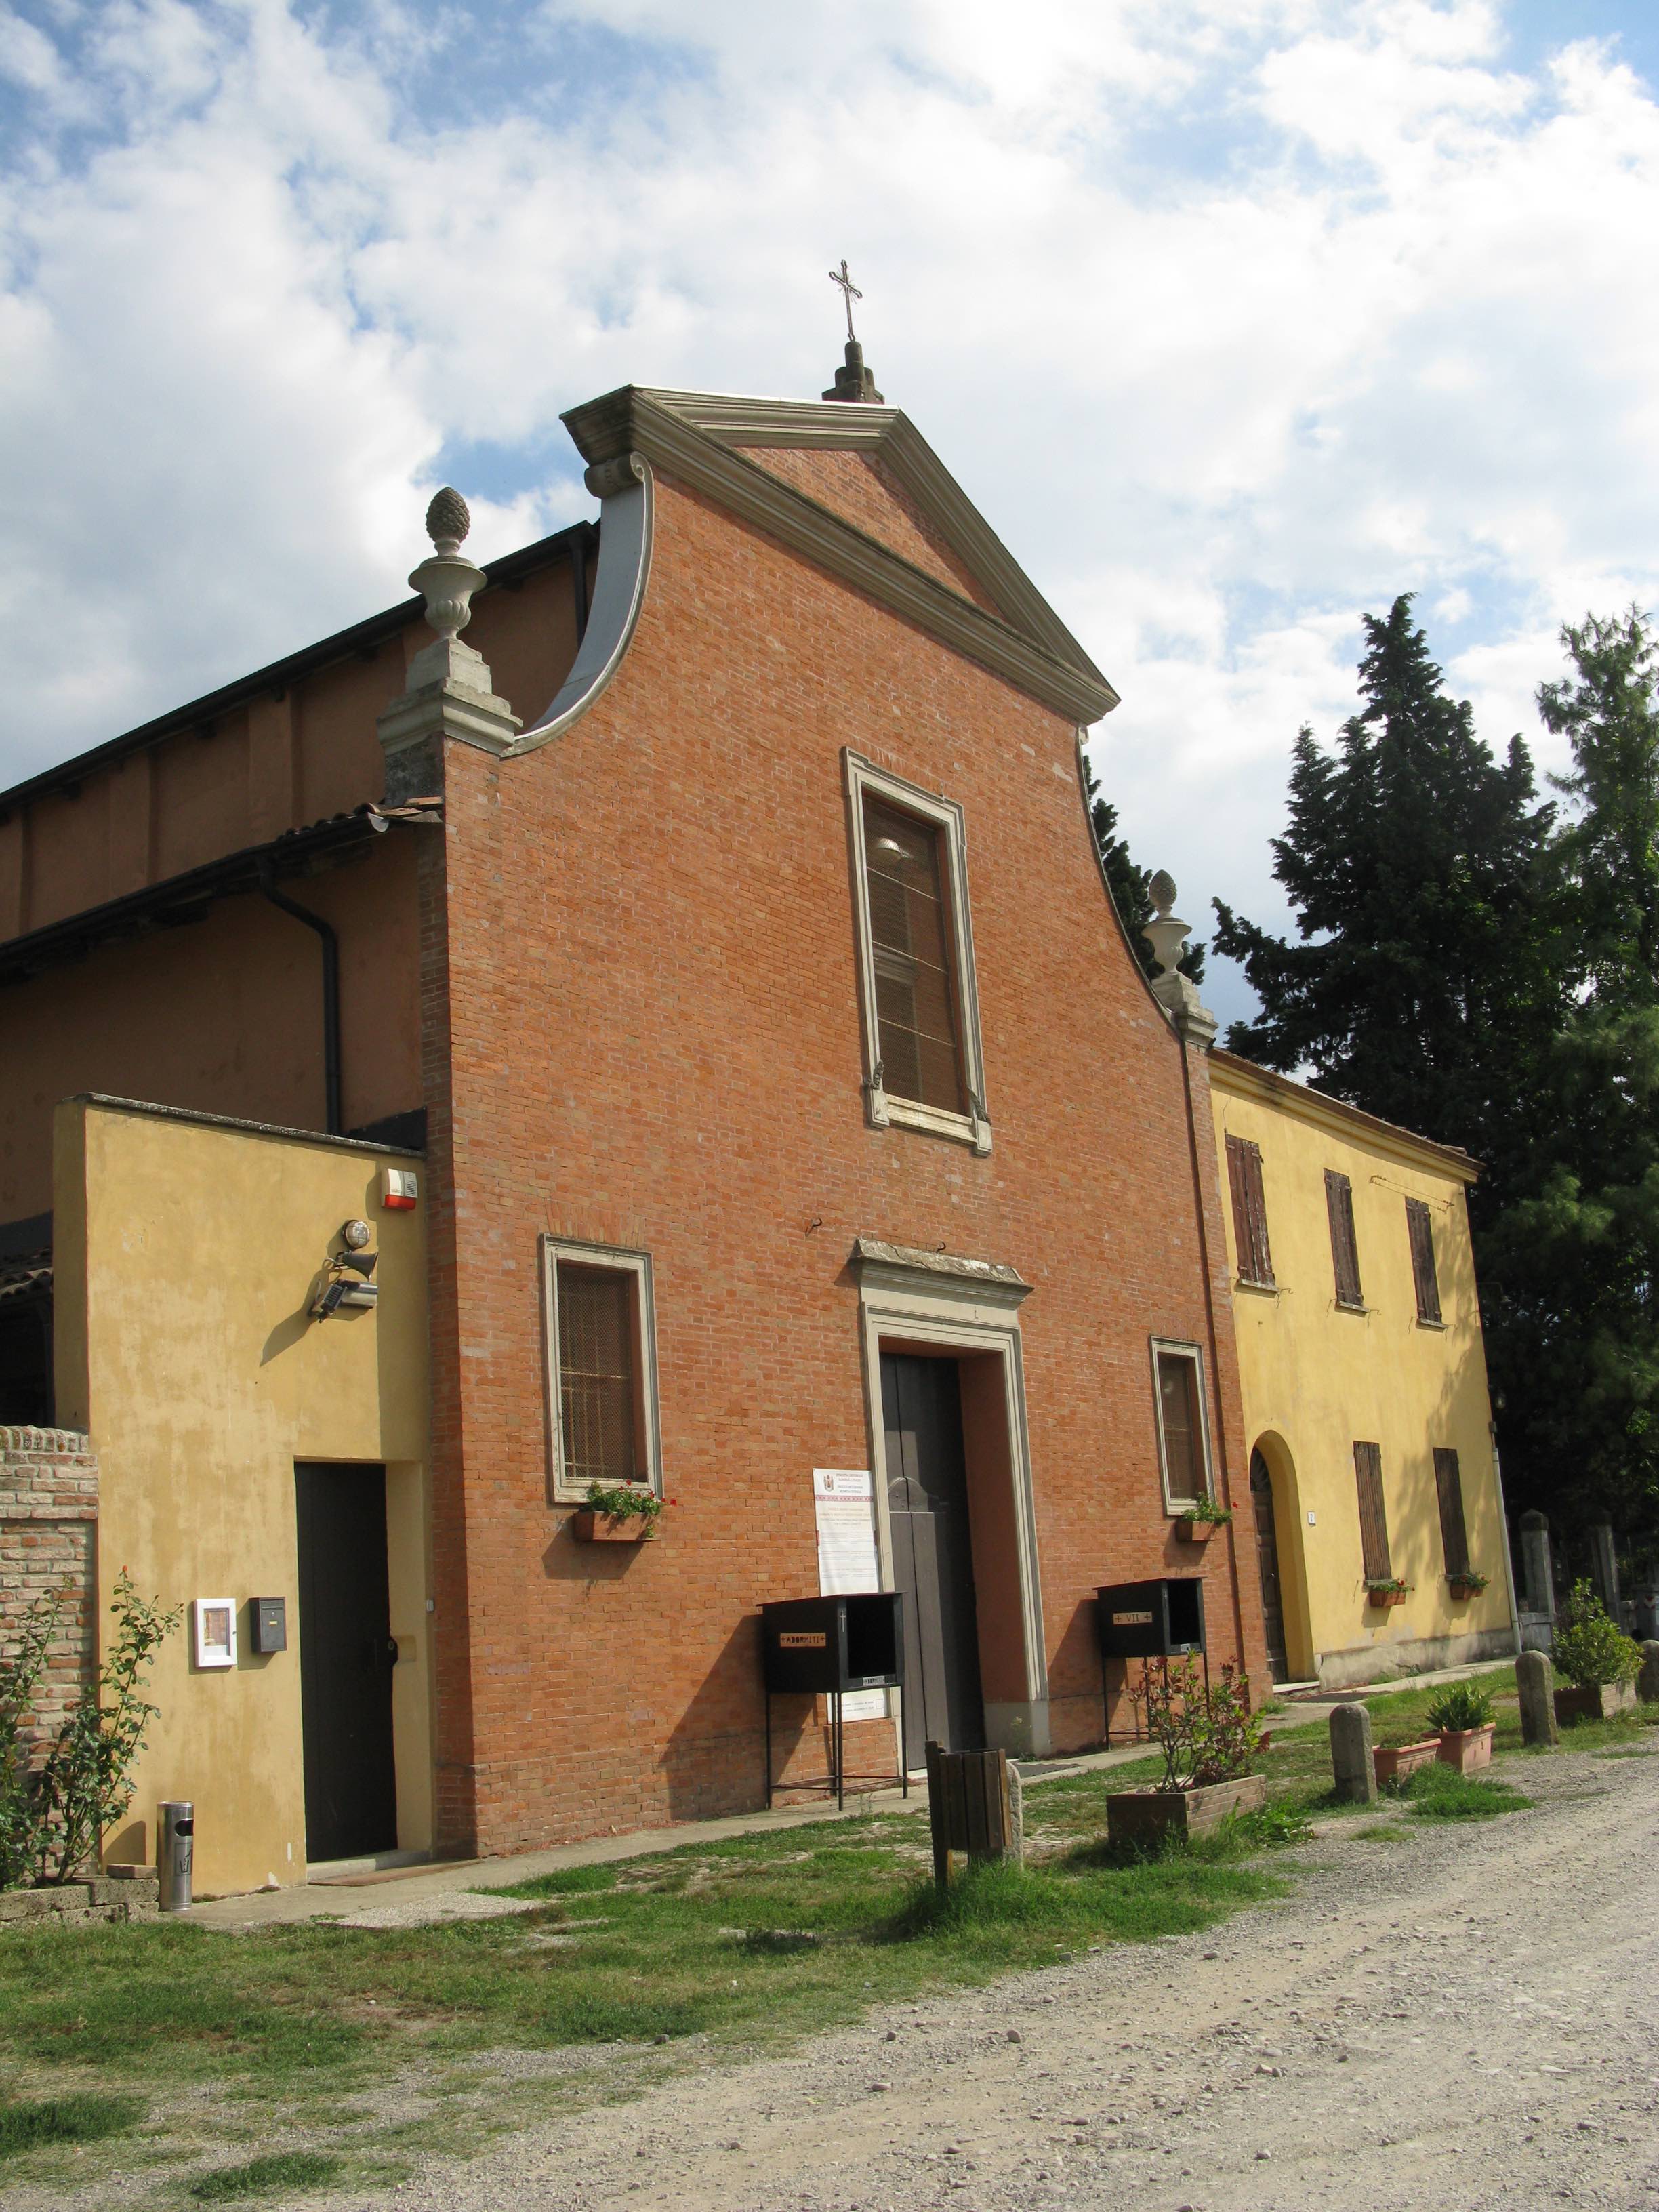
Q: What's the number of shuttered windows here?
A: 5